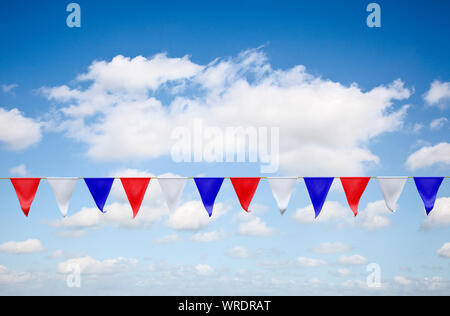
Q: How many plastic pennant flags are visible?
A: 12